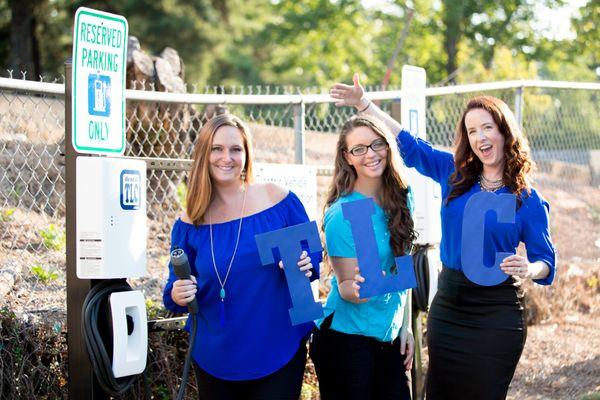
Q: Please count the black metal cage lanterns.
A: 0